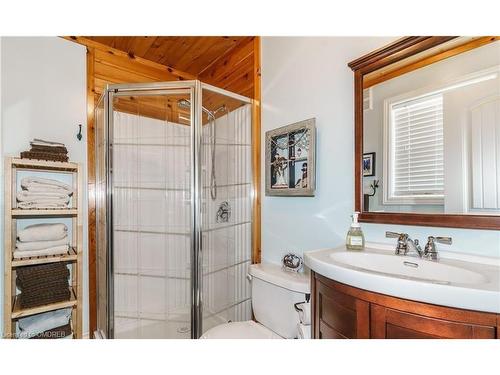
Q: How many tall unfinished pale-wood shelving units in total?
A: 1